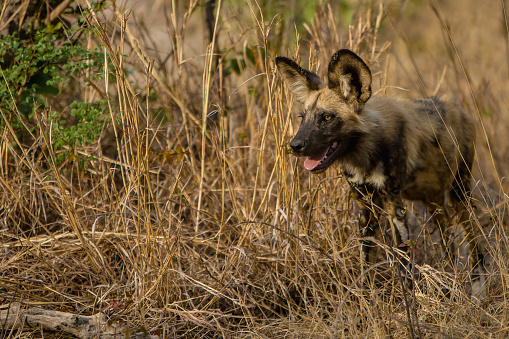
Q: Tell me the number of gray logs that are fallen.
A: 1